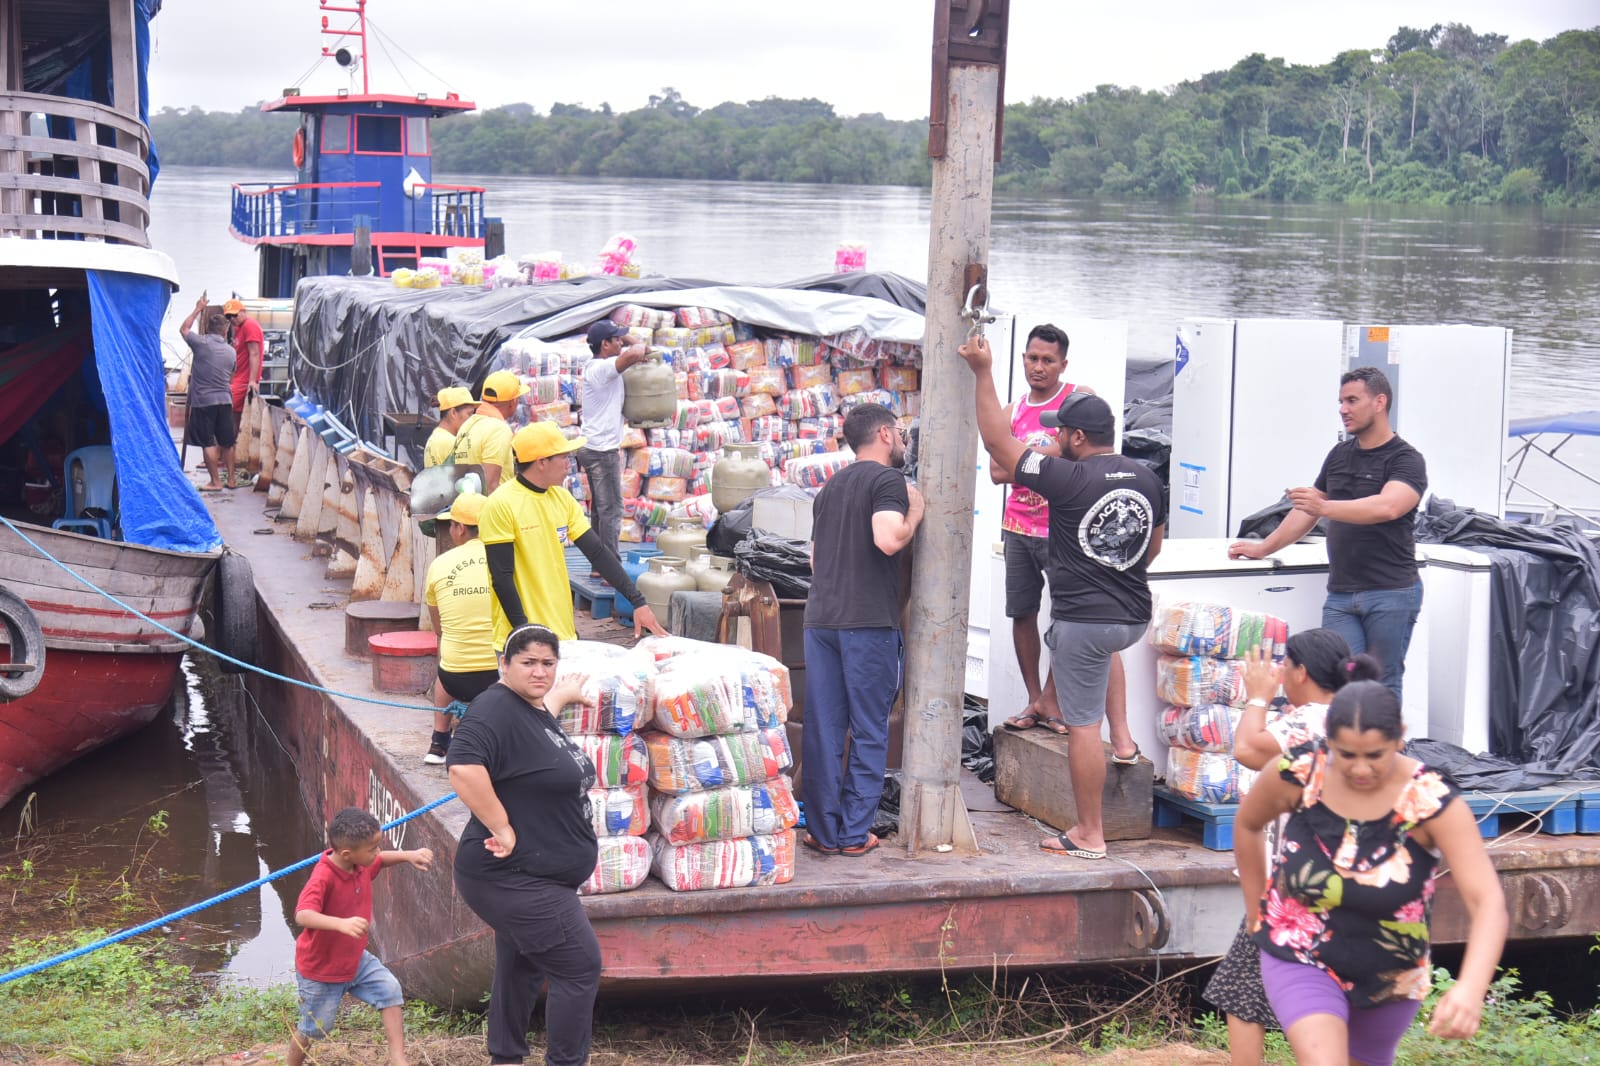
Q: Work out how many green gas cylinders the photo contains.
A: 6